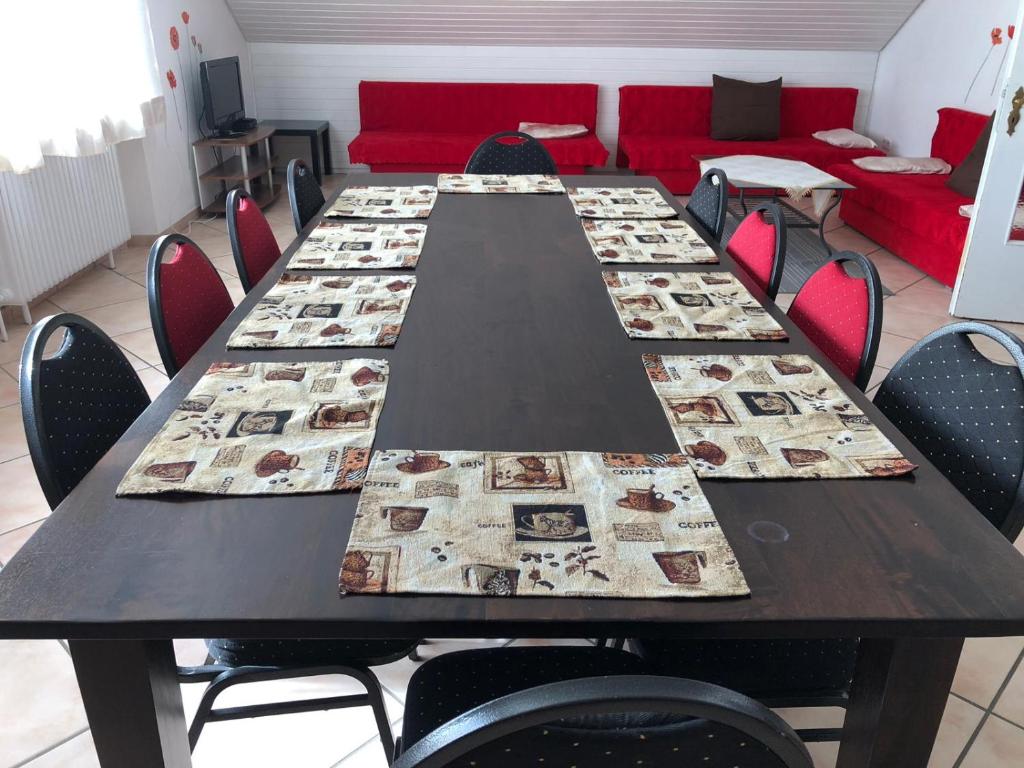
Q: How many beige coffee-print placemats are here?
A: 10